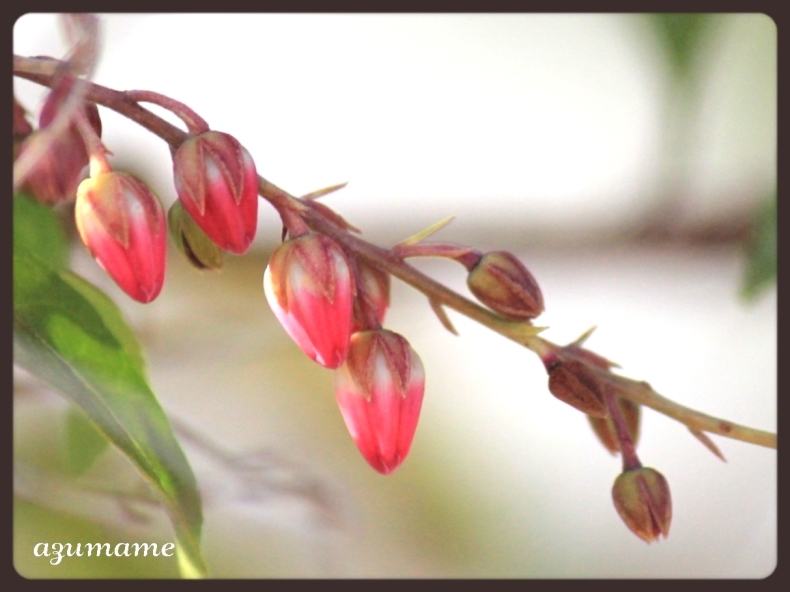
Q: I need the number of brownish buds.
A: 4